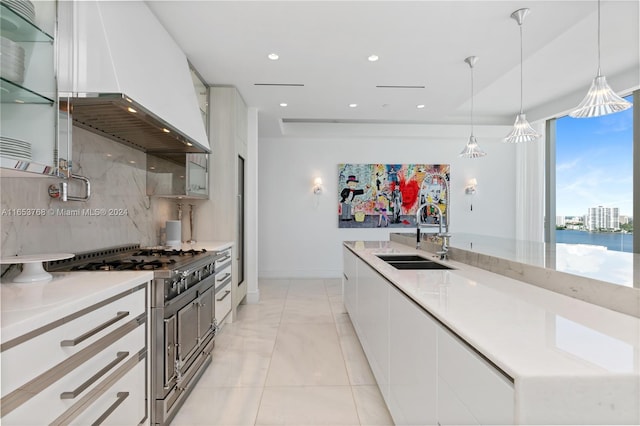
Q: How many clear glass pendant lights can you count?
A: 3